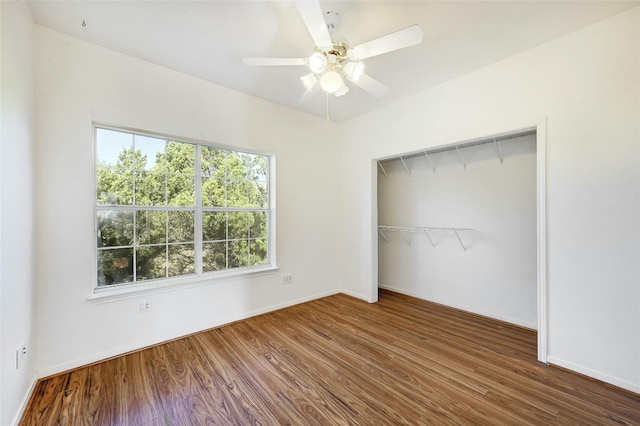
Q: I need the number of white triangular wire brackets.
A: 9